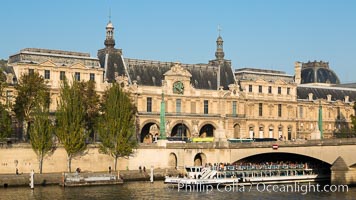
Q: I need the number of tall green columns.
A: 2